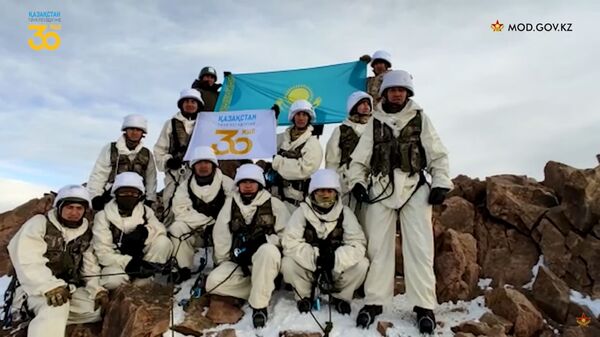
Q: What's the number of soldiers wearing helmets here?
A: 12